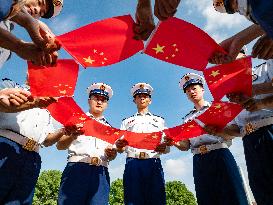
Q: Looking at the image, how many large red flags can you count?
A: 9